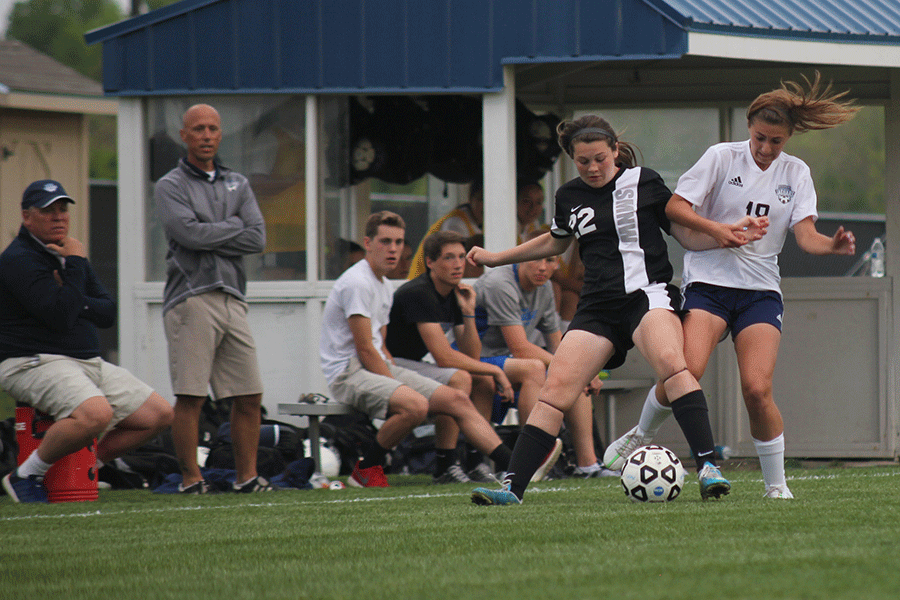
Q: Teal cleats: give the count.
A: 2